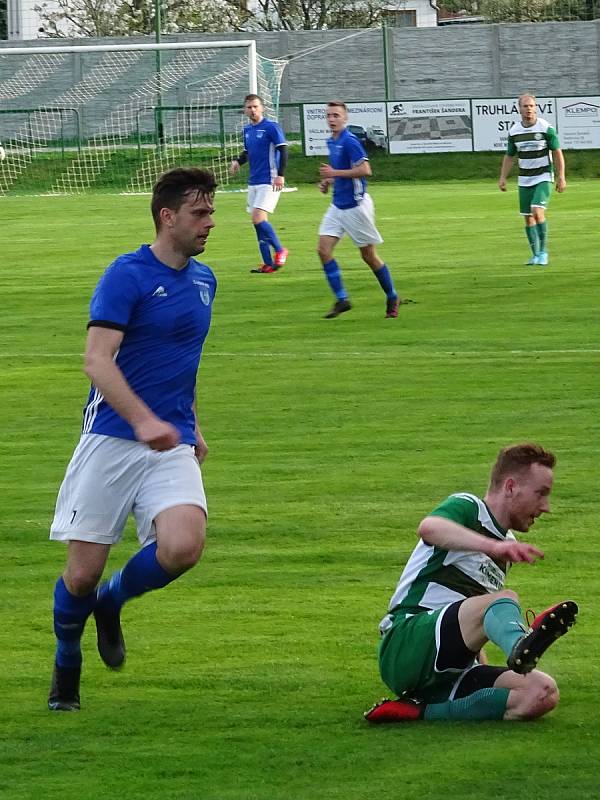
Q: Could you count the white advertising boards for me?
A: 4